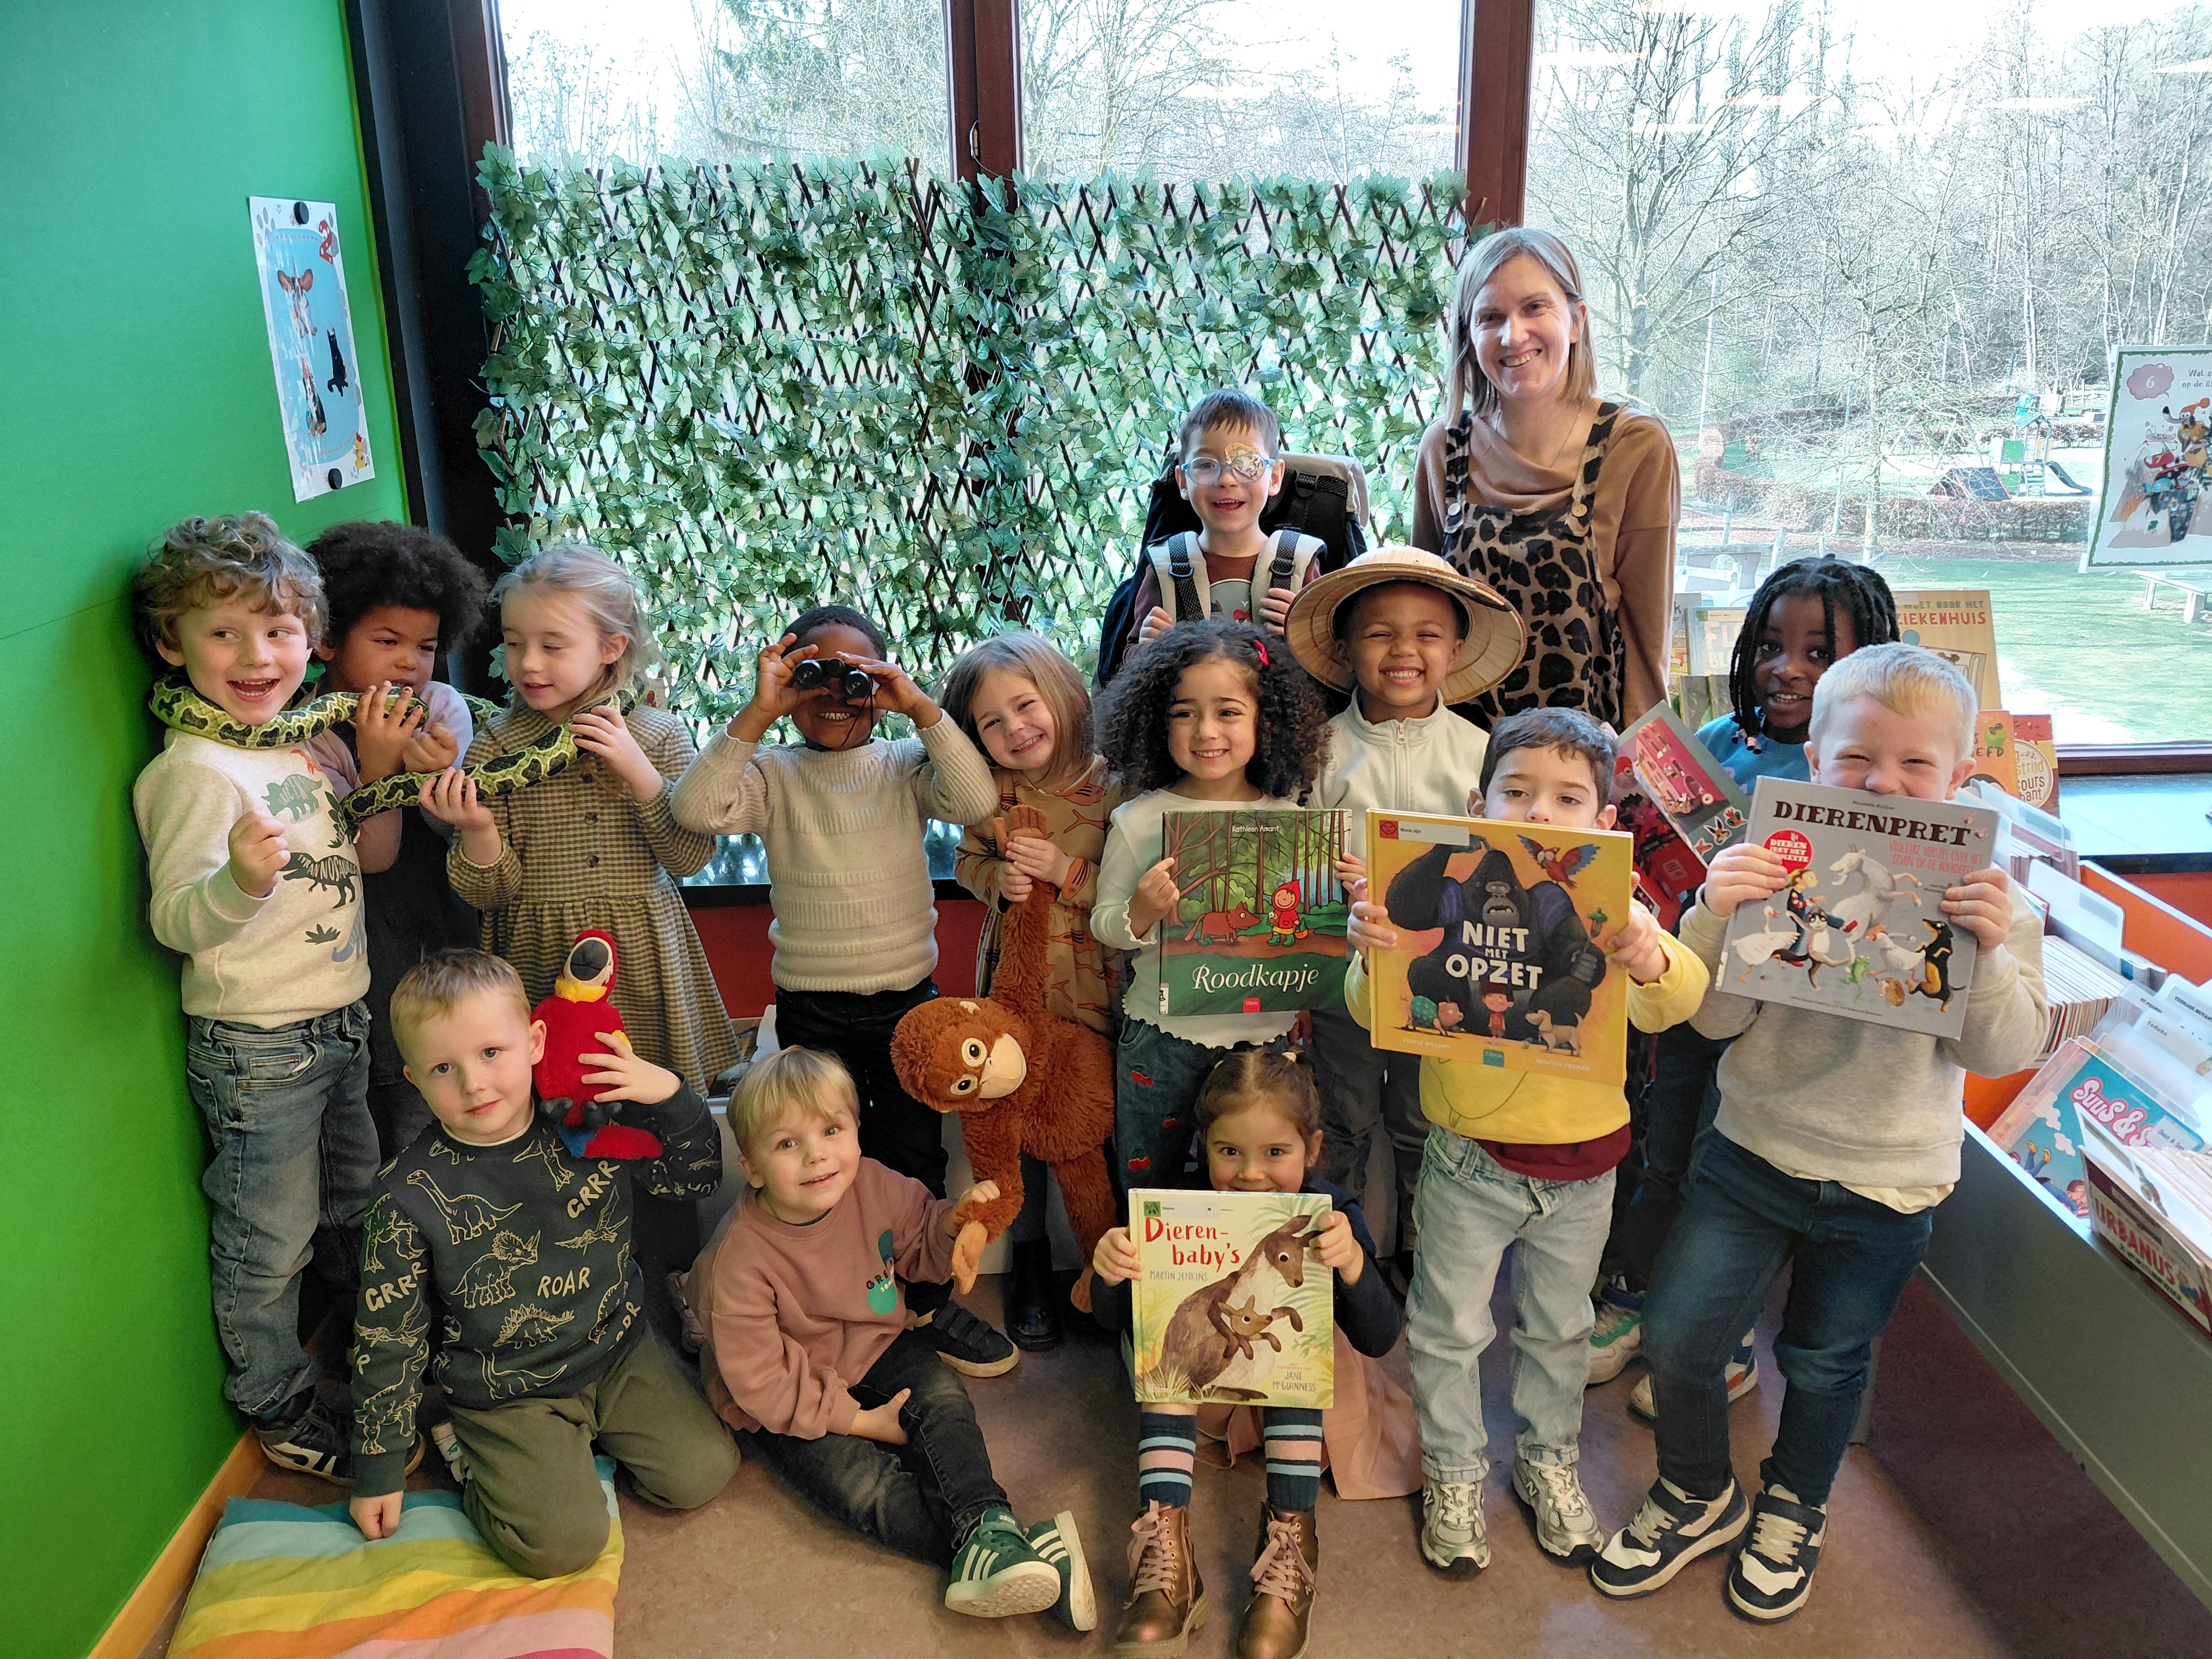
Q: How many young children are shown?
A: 14